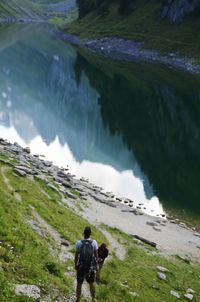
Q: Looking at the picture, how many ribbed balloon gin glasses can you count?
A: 0